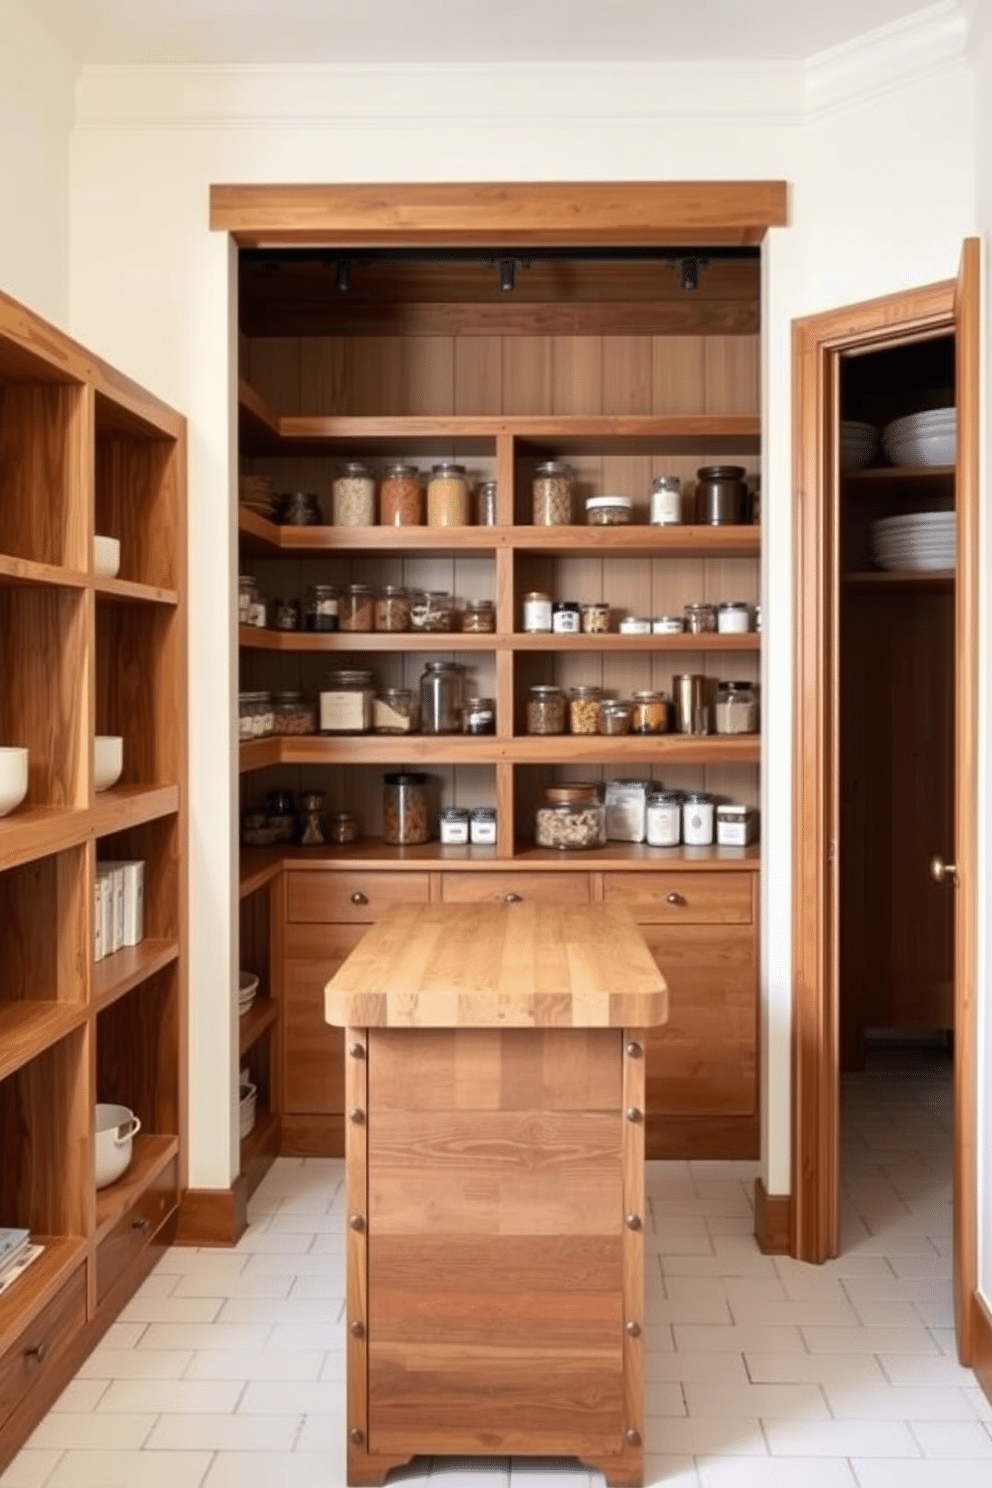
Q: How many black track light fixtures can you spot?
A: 3